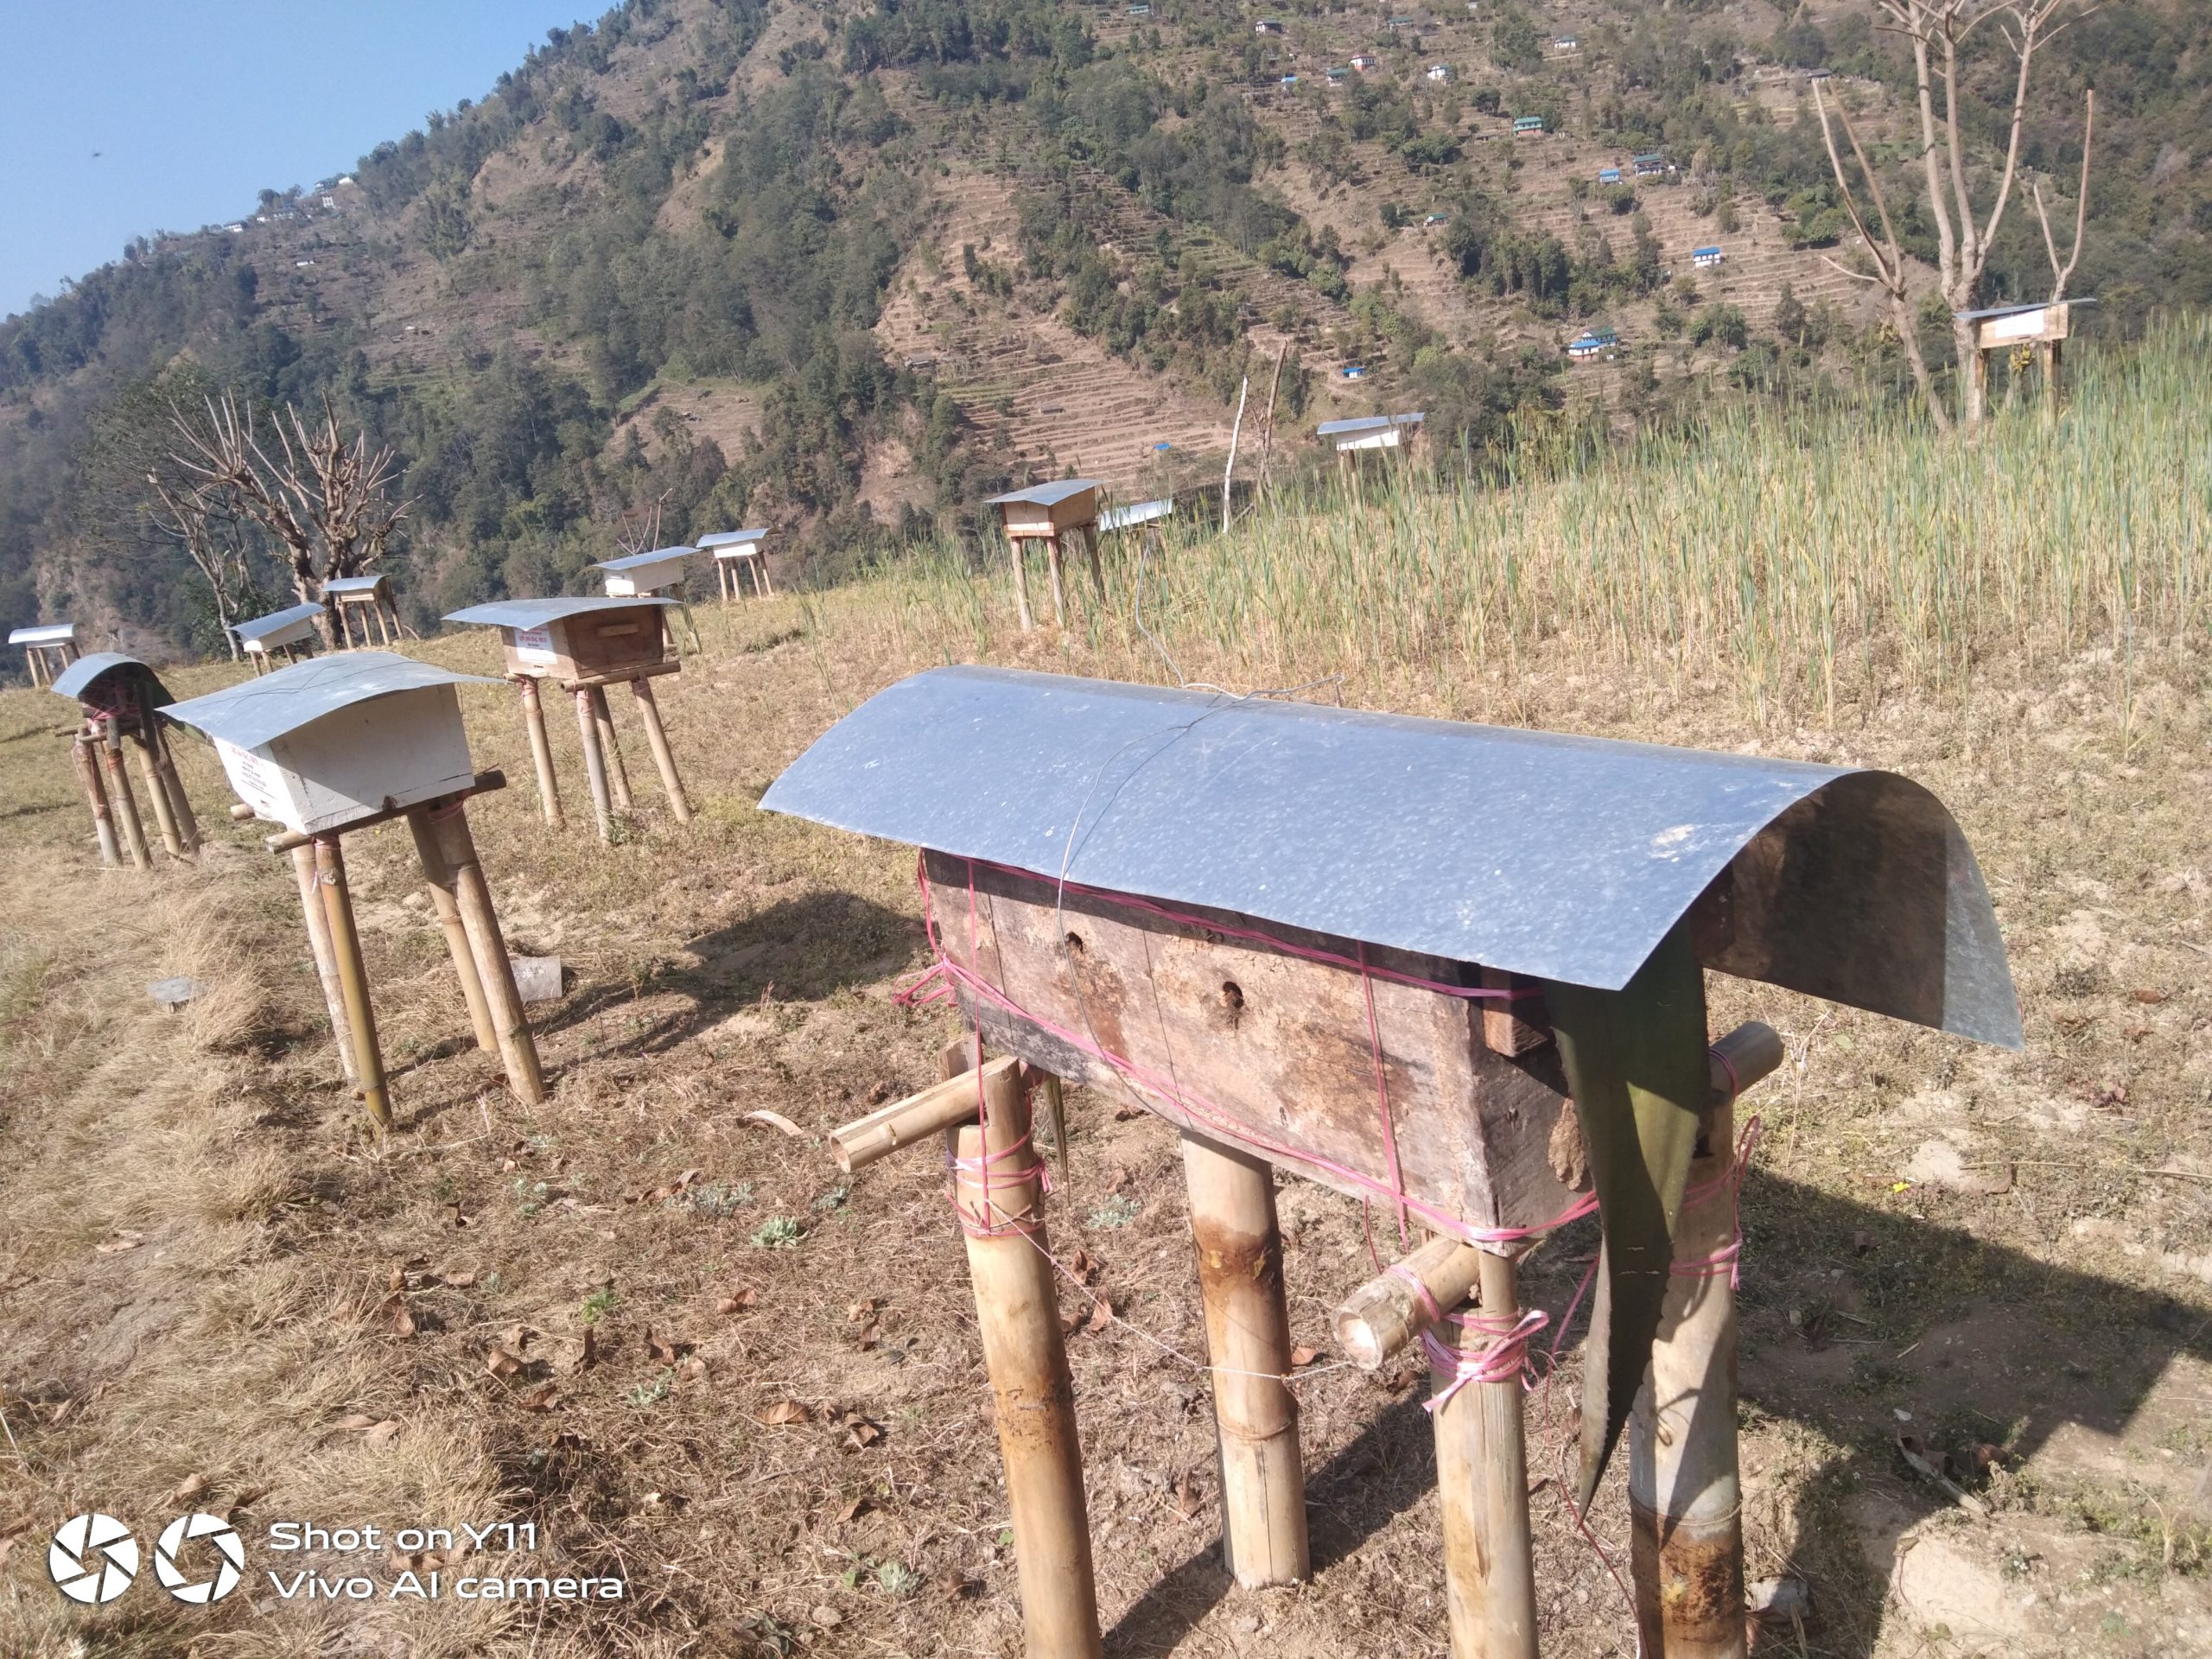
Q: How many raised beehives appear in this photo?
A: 13